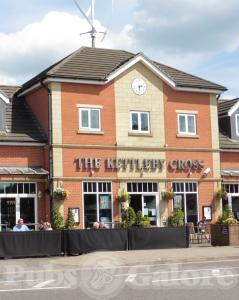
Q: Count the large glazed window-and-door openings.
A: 5